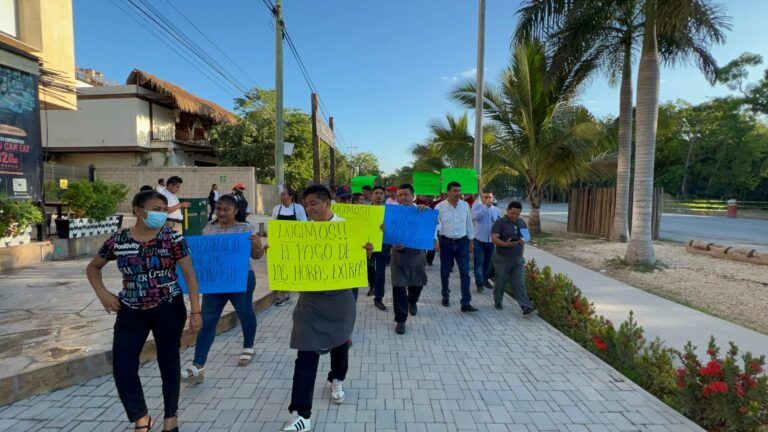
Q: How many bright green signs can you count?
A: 3